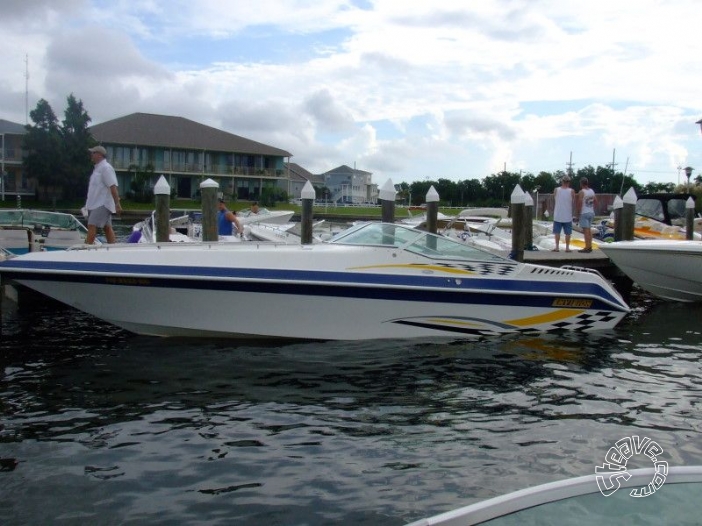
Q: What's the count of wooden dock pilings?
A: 10